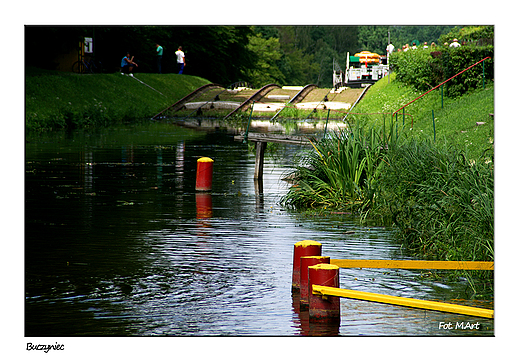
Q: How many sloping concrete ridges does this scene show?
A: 4